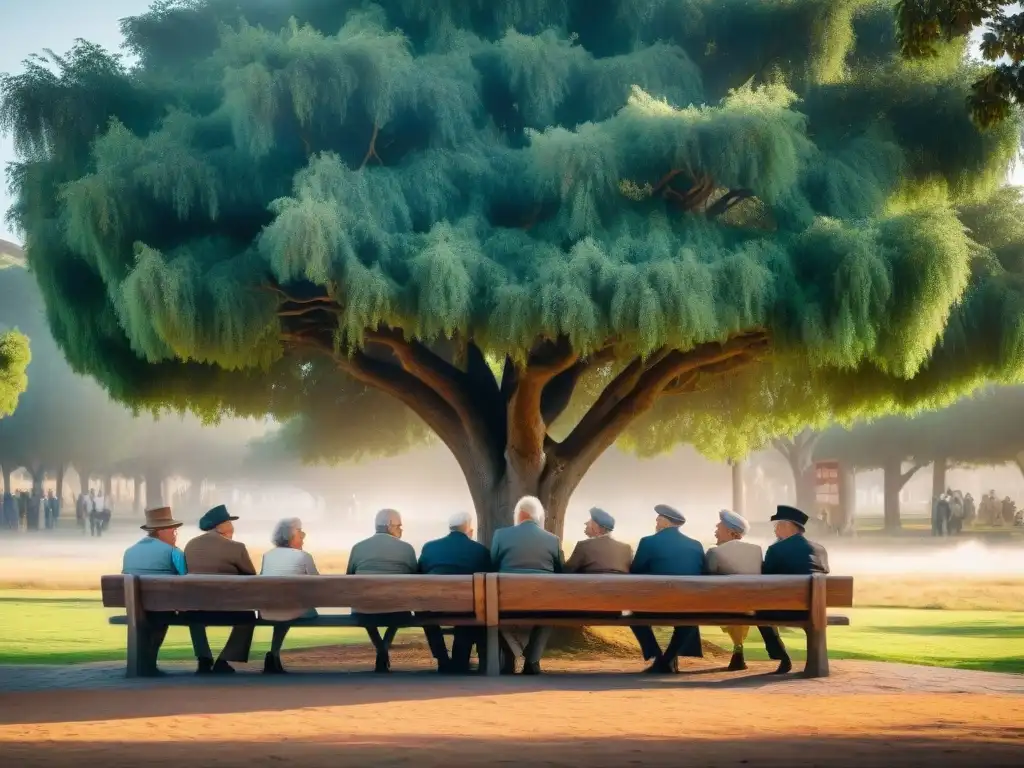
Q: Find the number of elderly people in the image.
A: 10